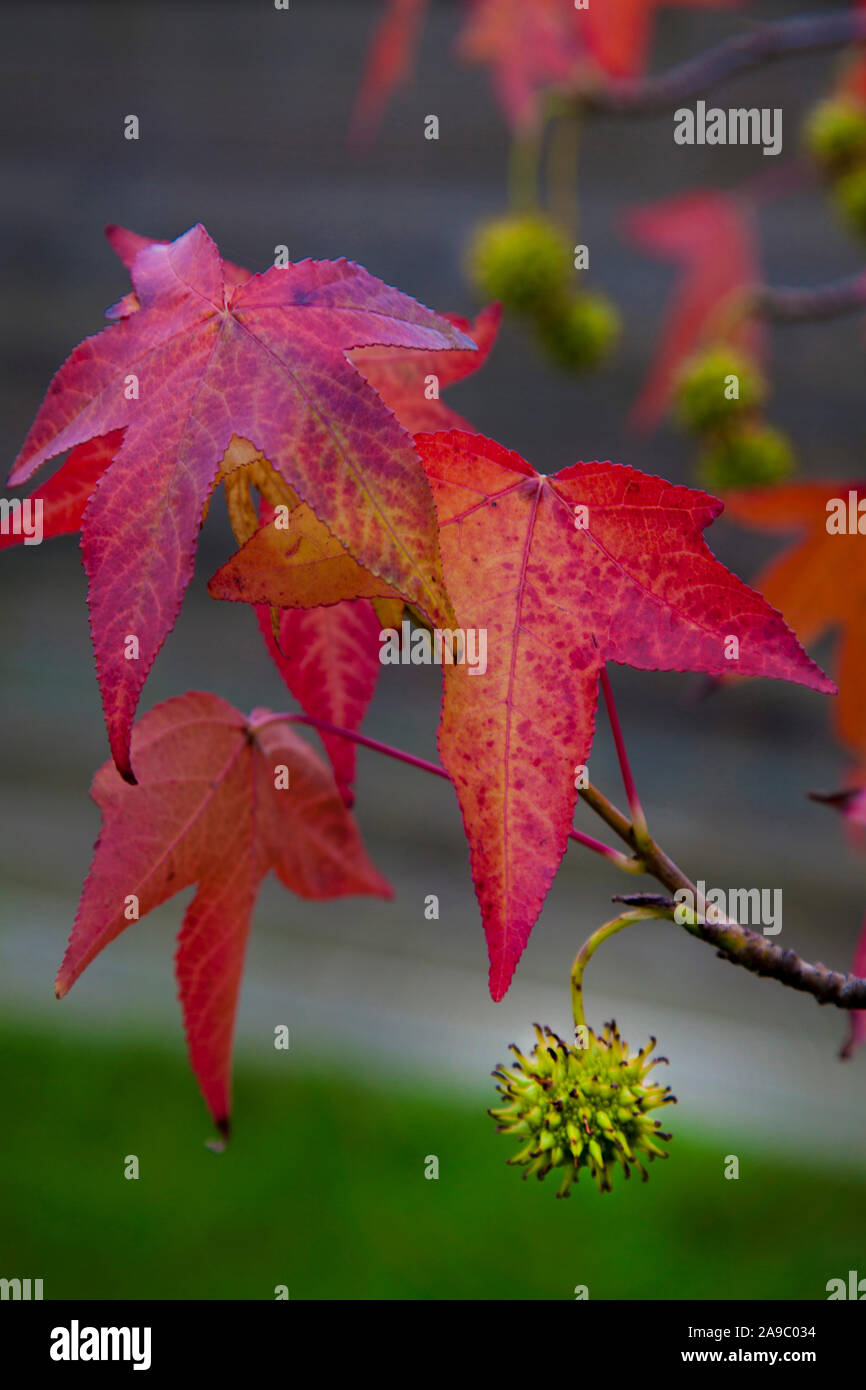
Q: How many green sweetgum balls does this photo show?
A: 7